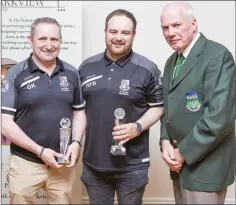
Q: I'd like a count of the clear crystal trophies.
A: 2